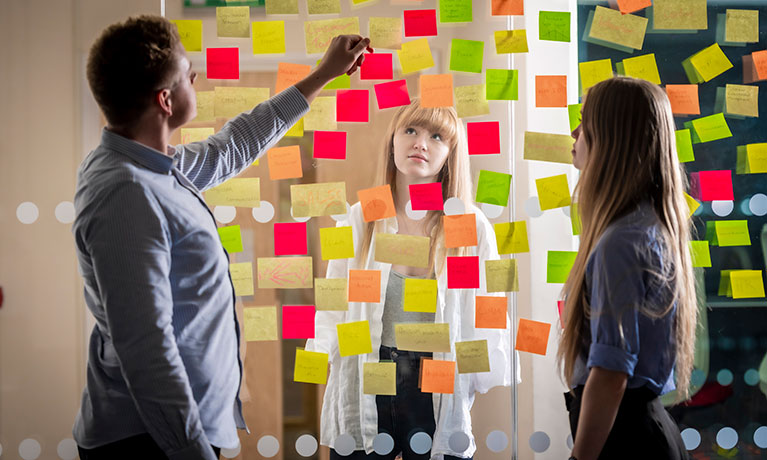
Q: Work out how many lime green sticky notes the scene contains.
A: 14